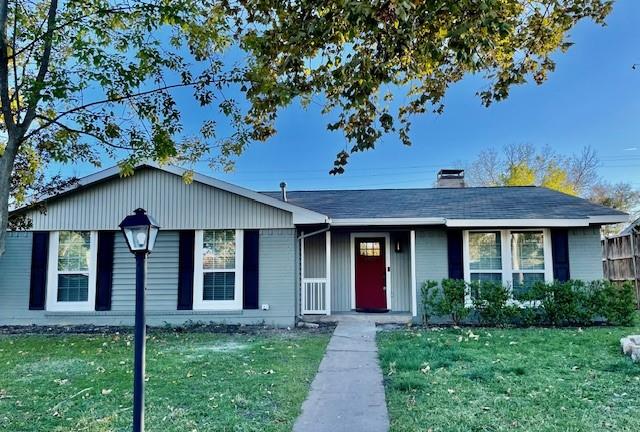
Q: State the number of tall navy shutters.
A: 6